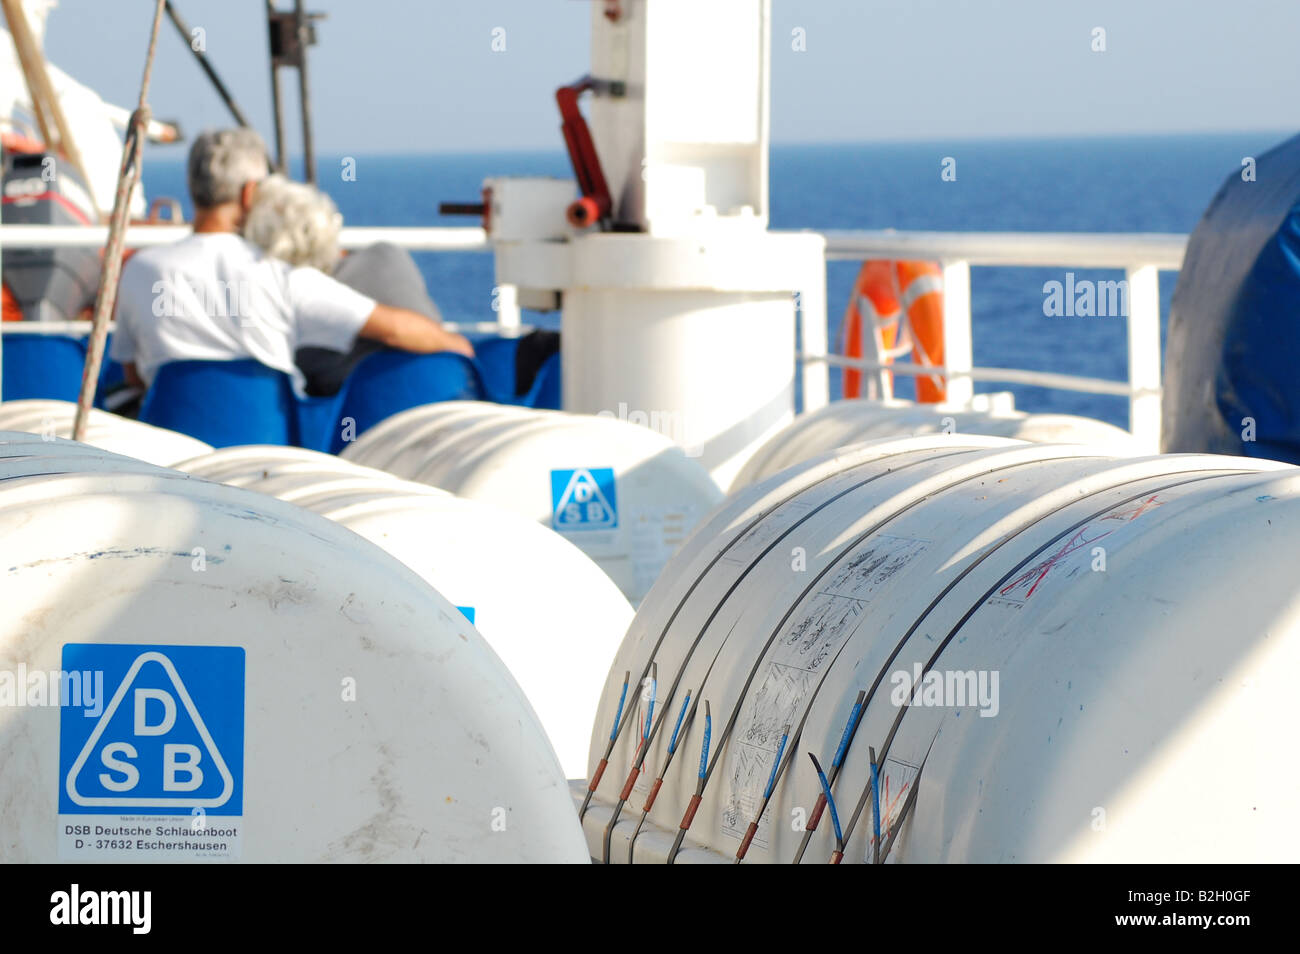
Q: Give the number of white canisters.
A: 6